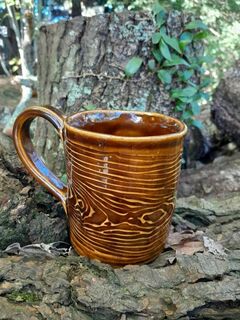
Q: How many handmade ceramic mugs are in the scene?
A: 1